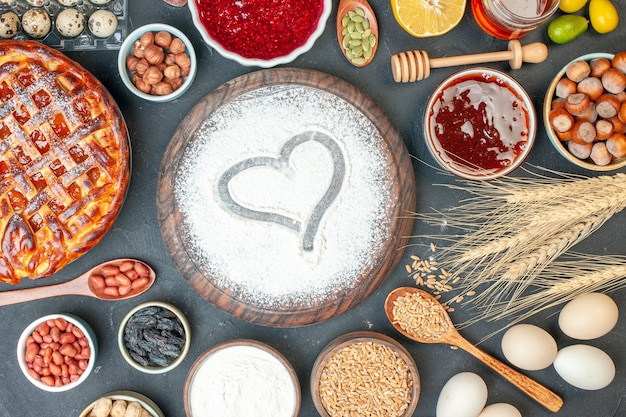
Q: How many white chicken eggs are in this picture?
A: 5